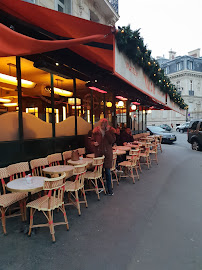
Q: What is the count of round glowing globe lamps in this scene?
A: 3